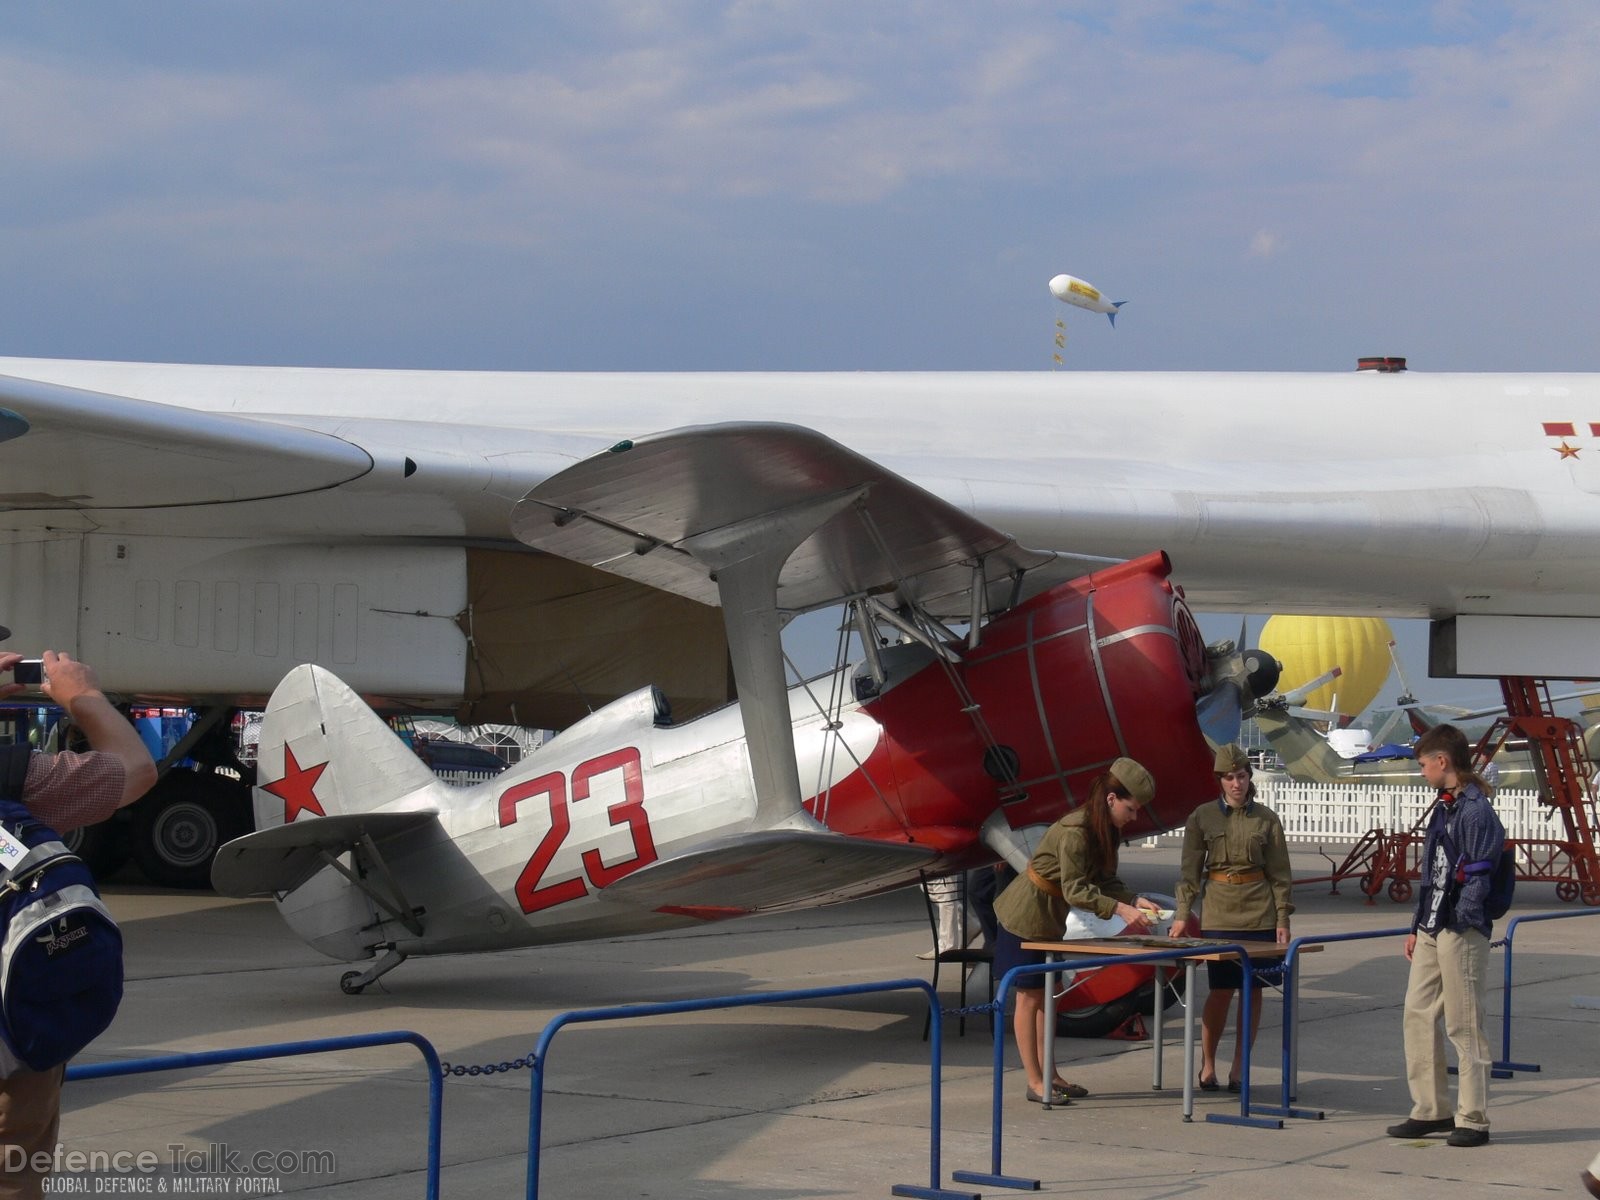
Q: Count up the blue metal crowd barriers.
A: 5